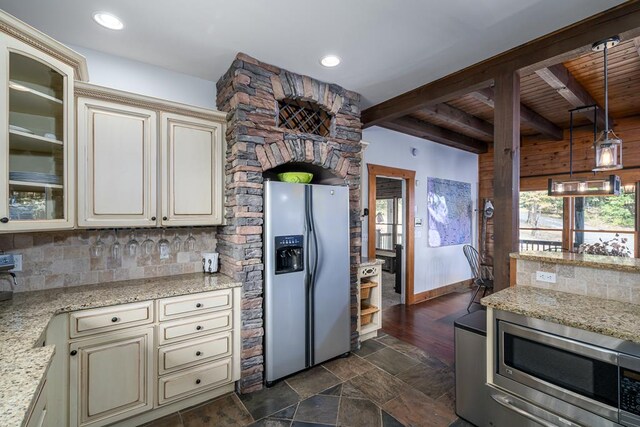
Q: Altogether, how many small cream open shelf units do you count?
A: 1